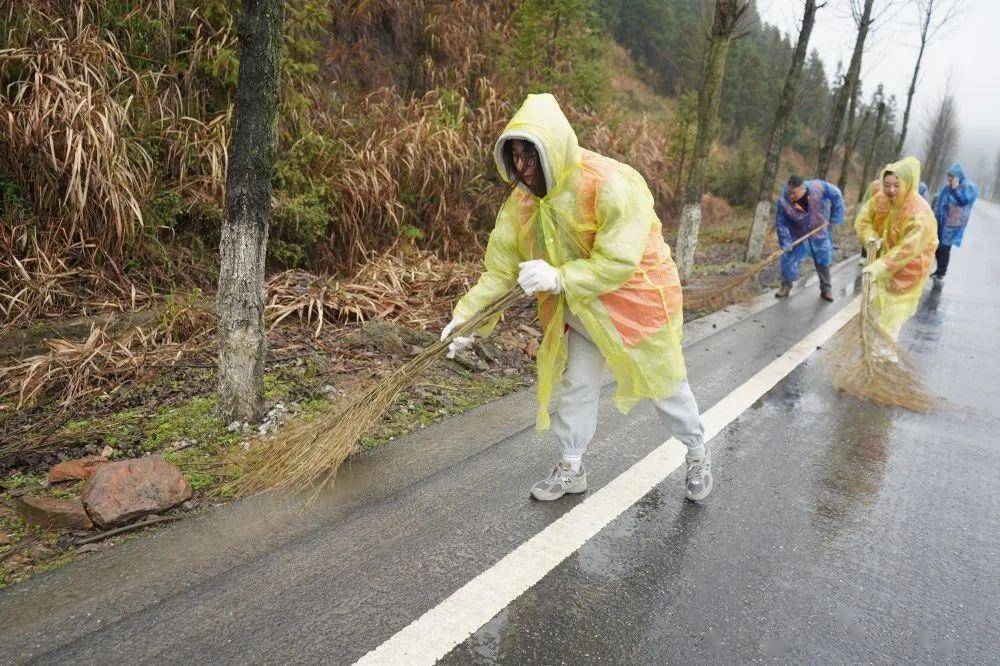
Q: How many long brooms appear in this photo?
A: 3